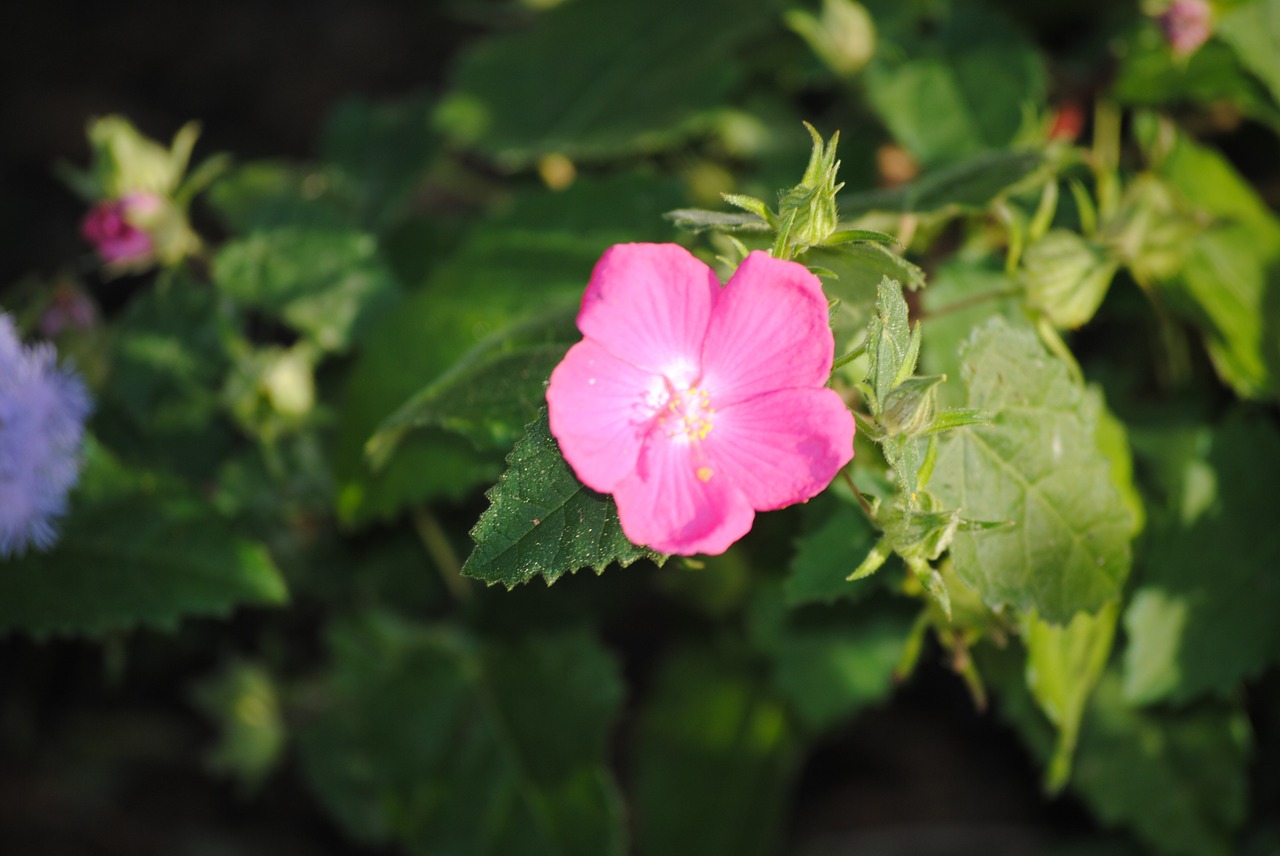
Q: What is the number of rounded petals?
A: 5